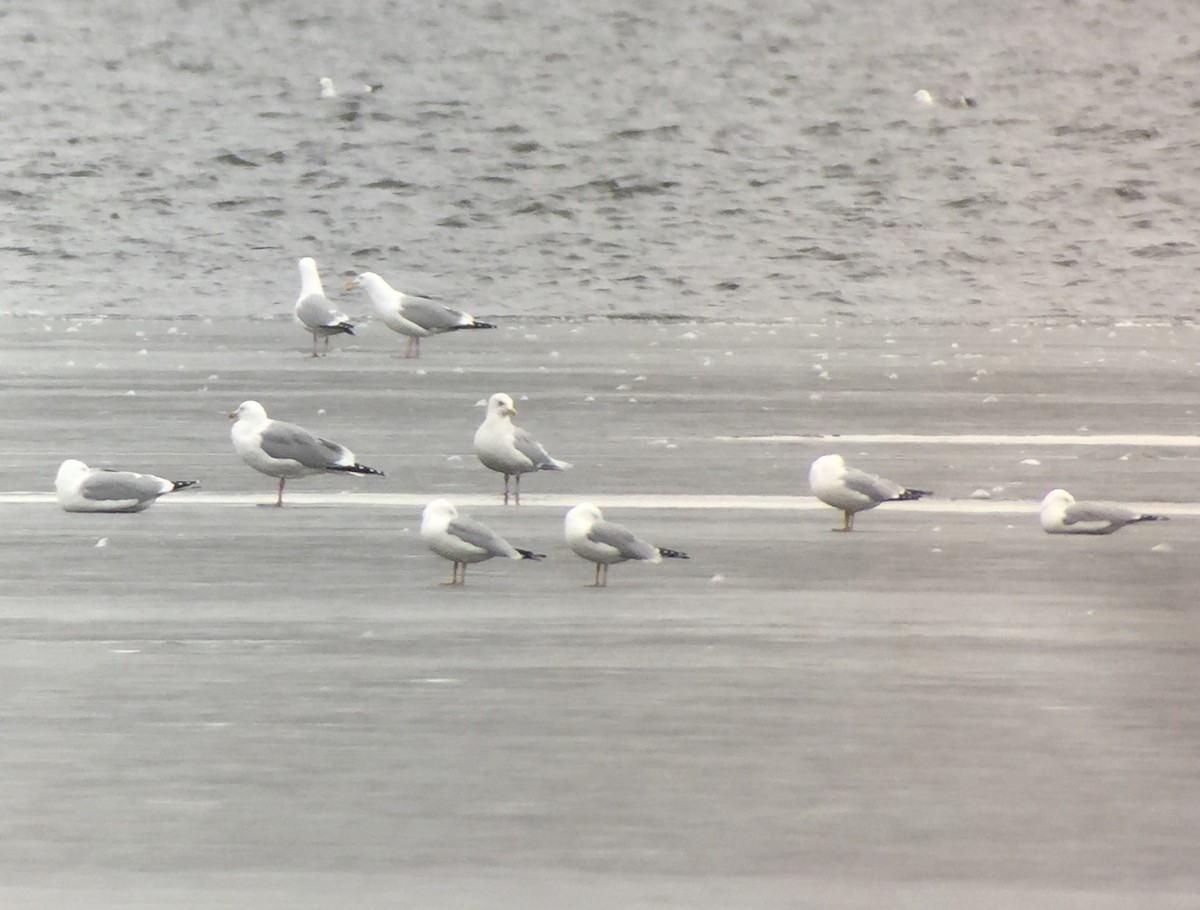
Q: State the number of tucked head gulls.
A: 5